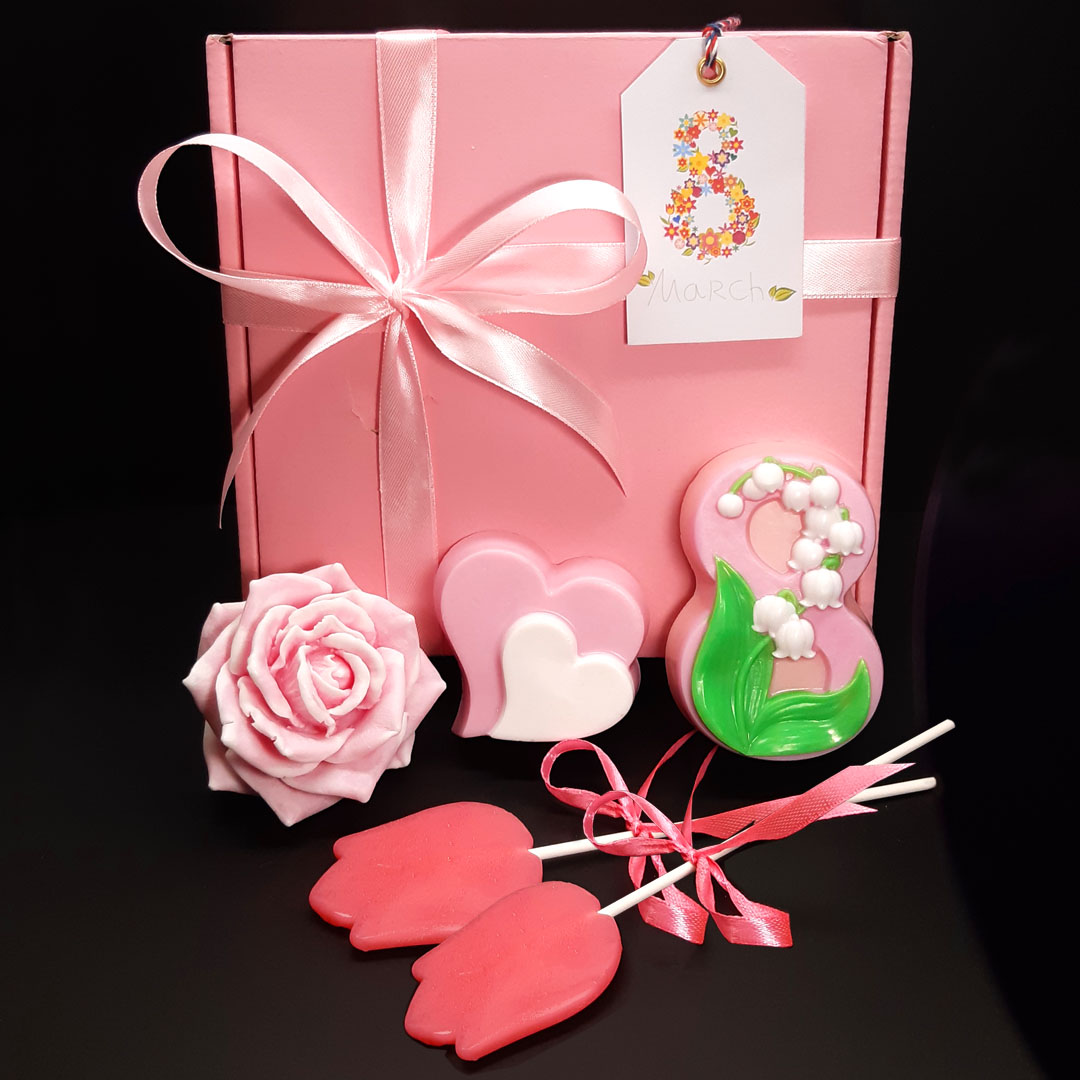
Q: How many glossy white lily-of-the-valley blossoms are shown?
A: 11